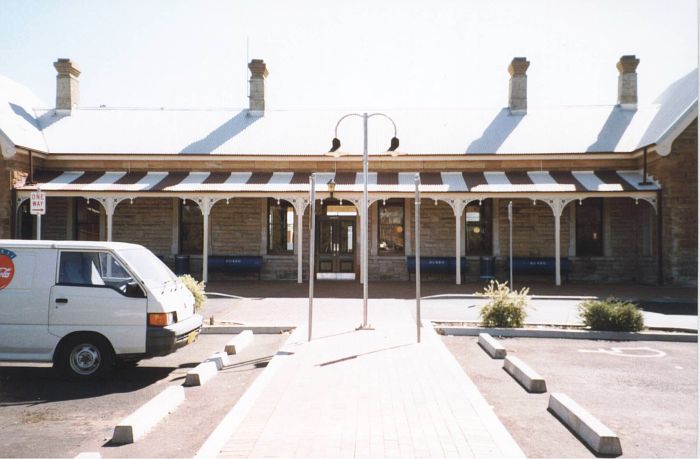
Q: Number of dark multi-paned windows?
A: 6